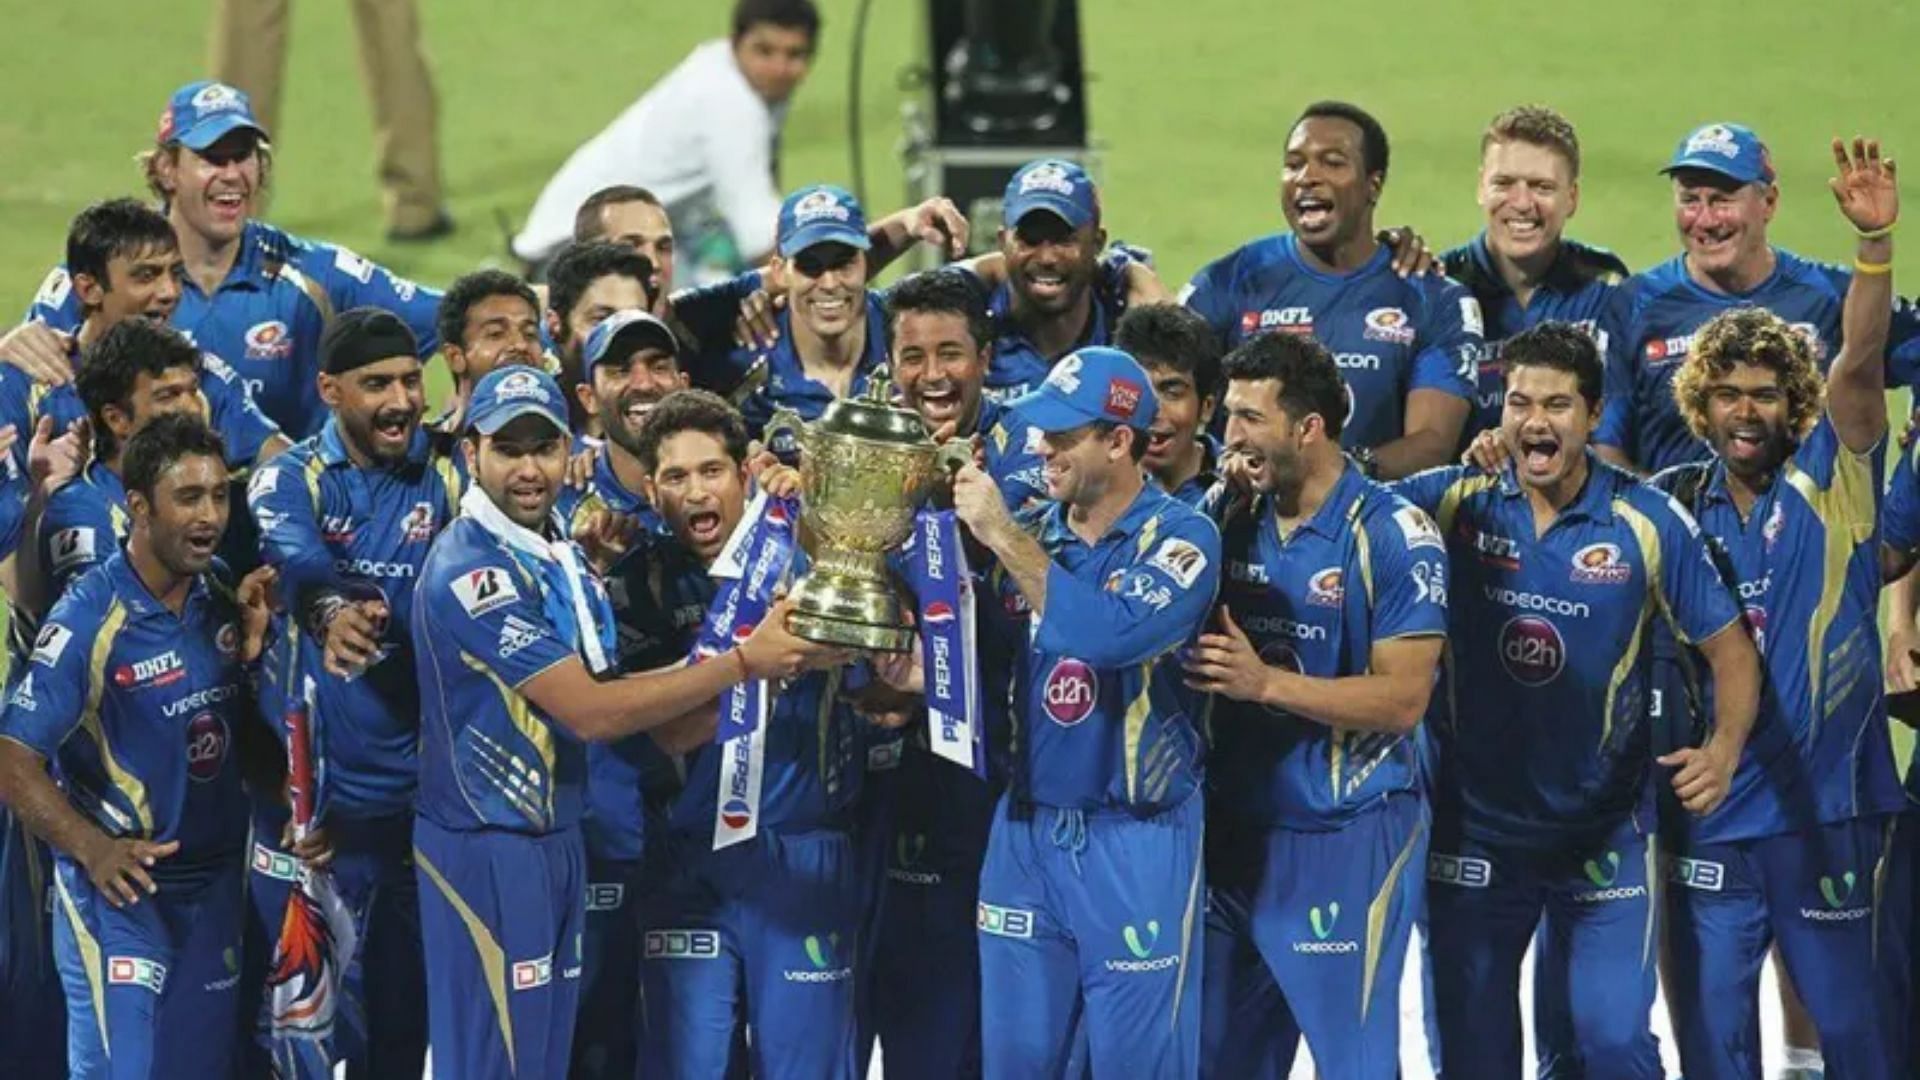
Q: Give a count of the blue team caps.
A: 7